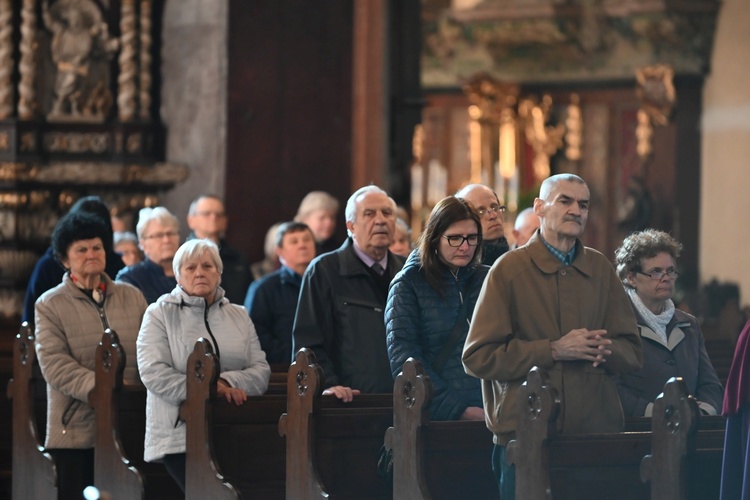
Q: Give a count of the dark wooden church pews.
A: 7